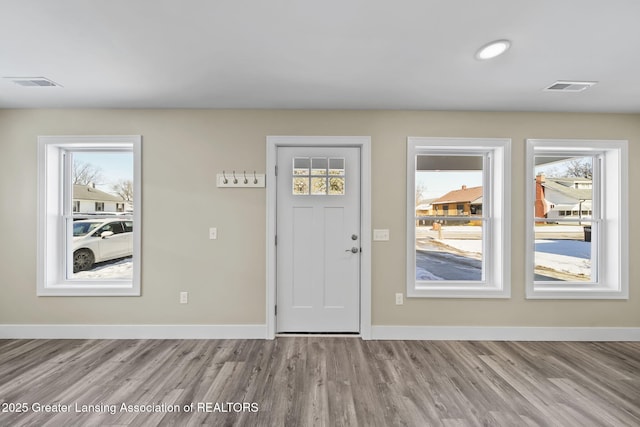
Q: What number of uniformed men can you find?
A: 0